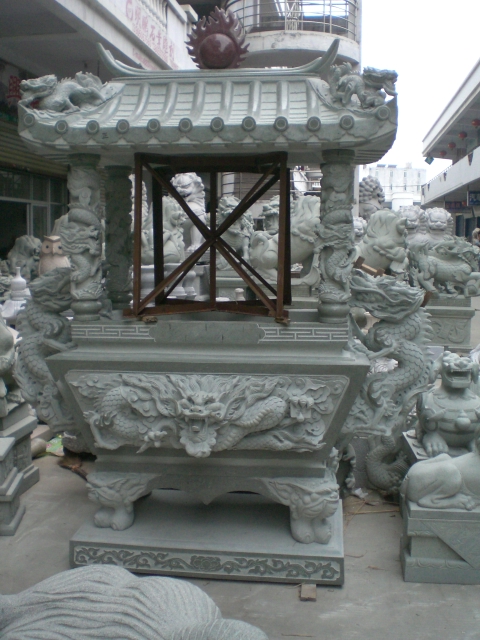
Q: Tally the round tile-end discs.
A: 12